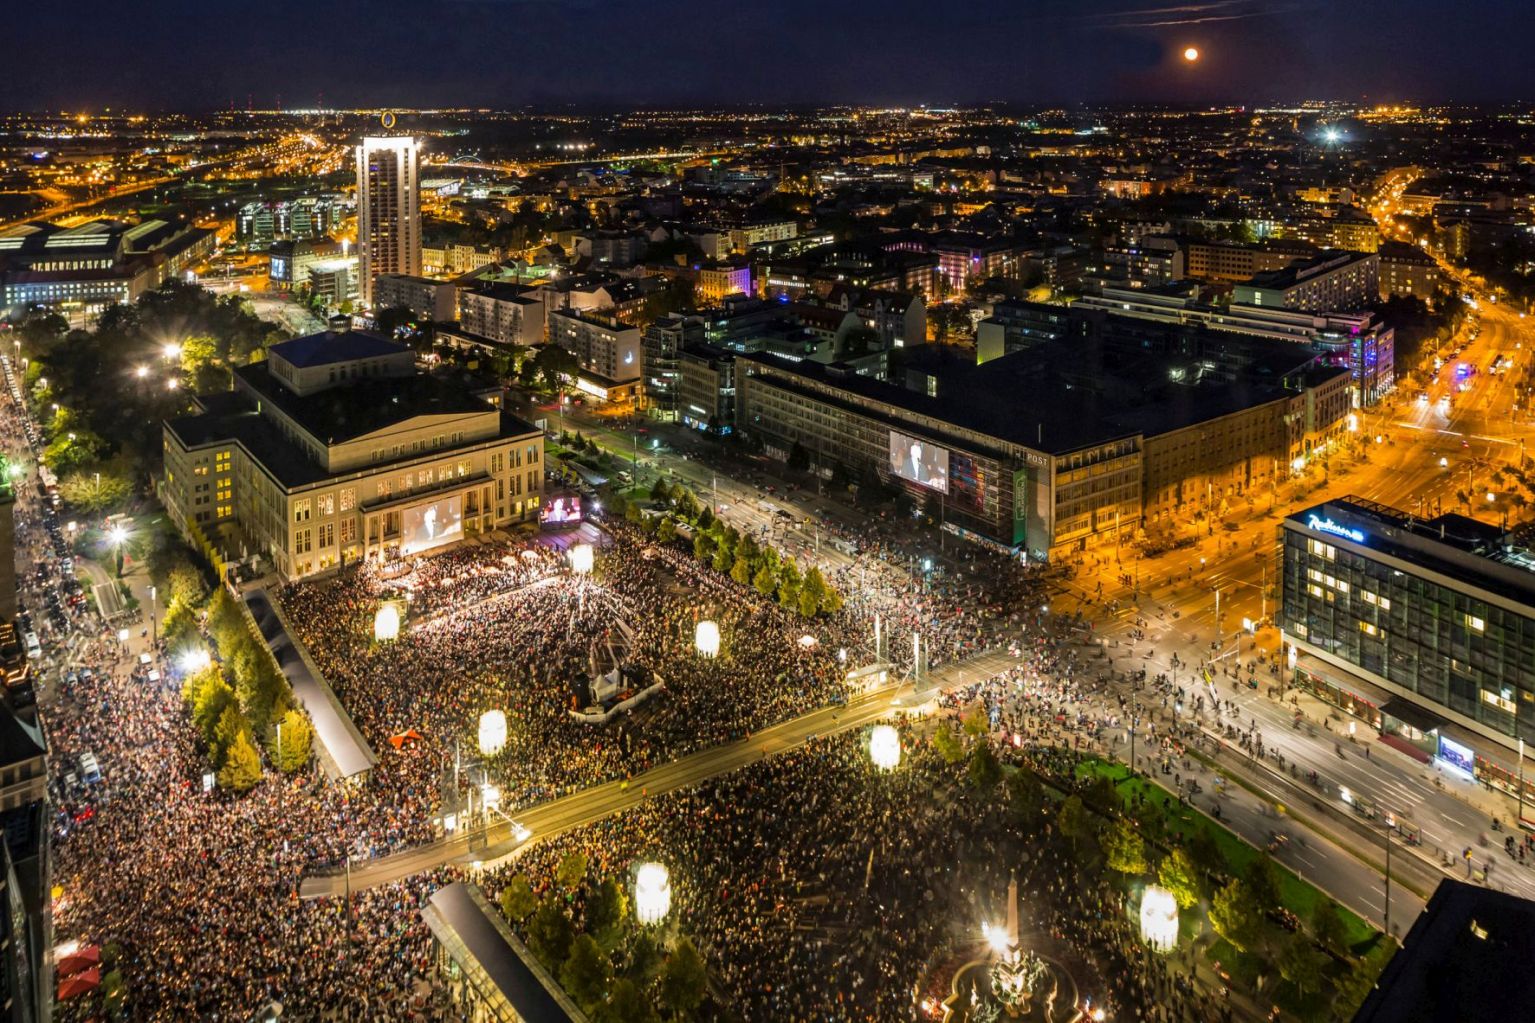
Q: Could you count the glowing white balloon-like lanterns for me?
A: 7